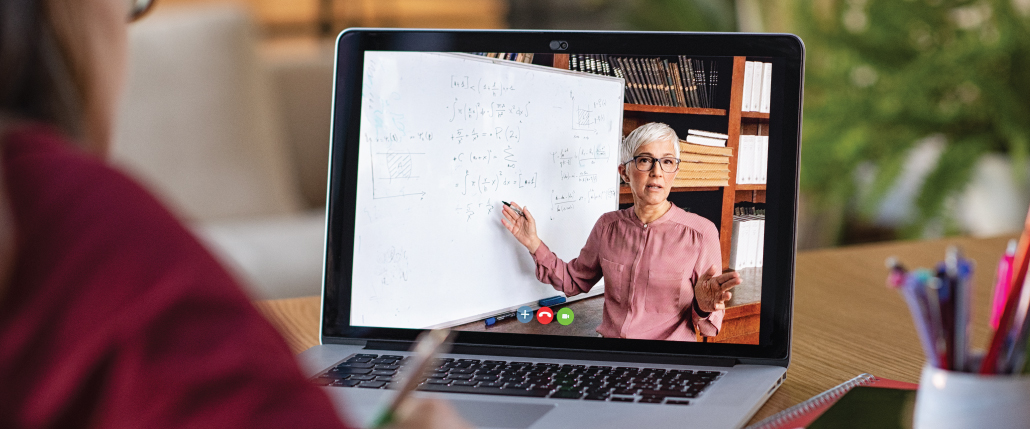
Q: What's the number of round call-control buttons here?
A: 3